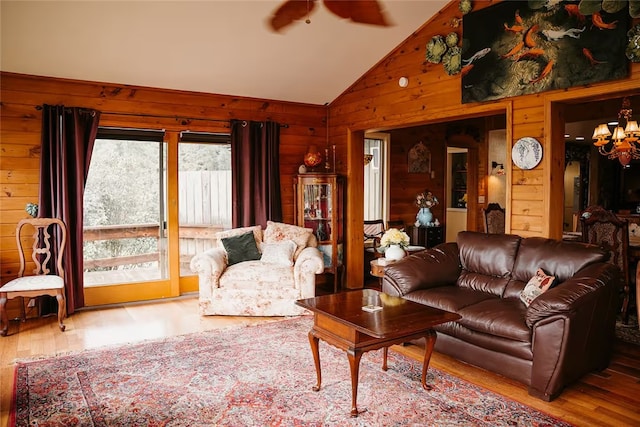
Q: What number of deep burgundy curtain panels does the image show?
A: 2